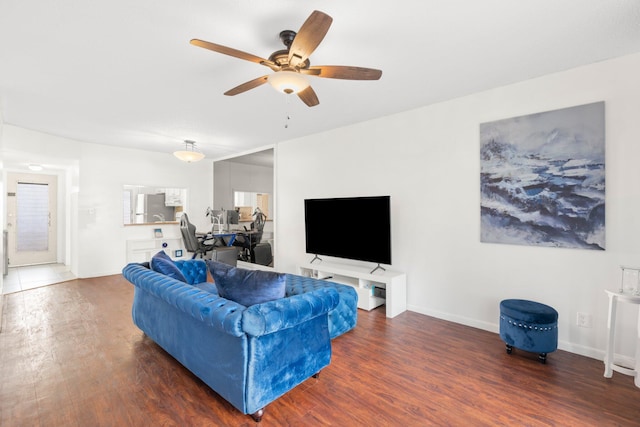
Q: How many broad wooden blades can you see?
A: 5